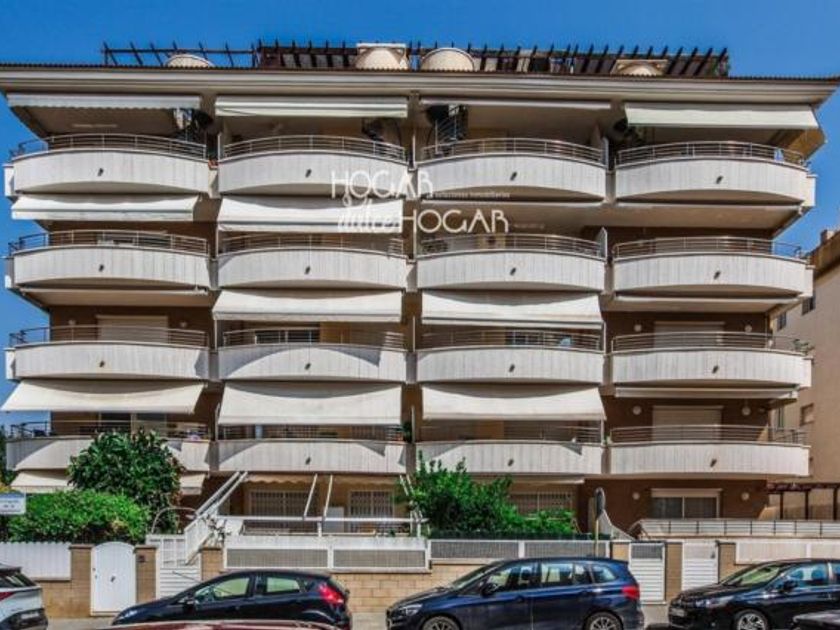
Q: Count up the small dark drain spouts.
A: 15